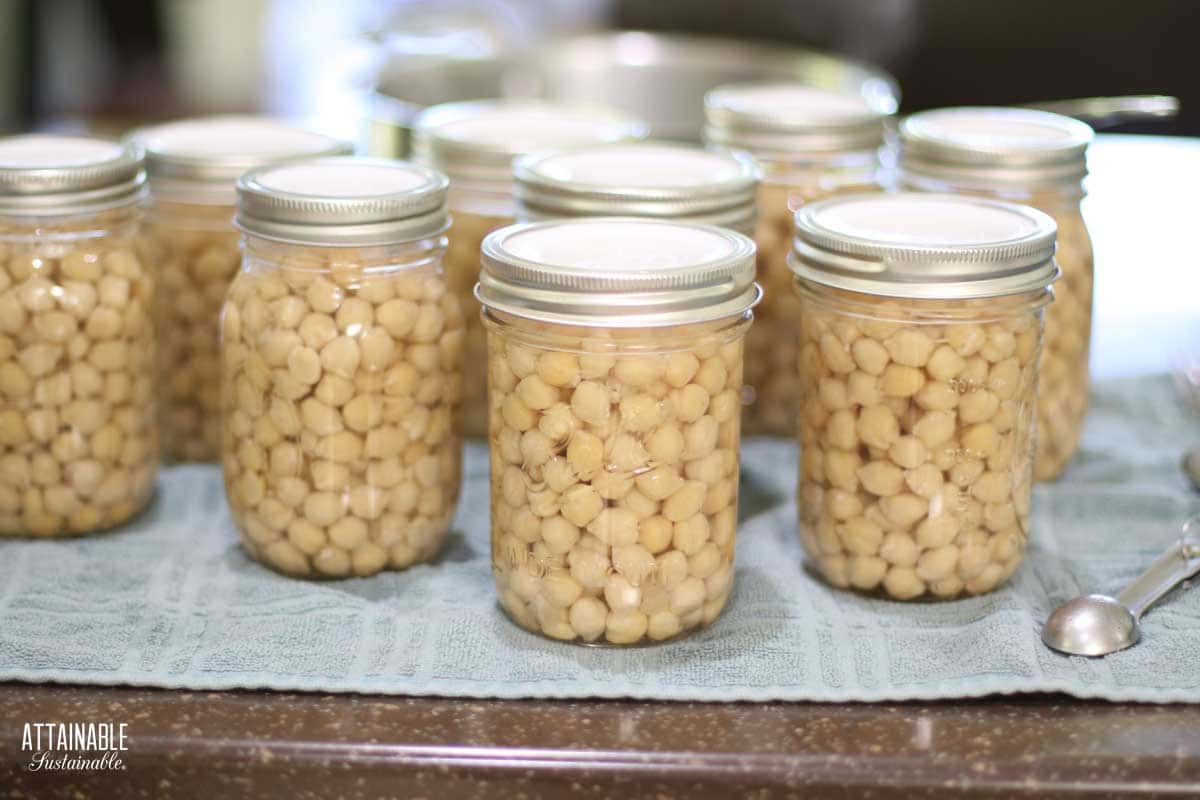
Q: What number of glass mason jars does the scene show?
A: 9